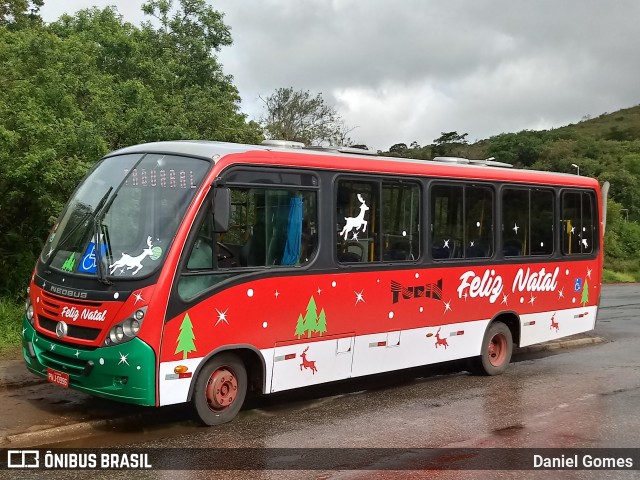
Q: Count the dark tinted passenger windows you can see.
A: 4